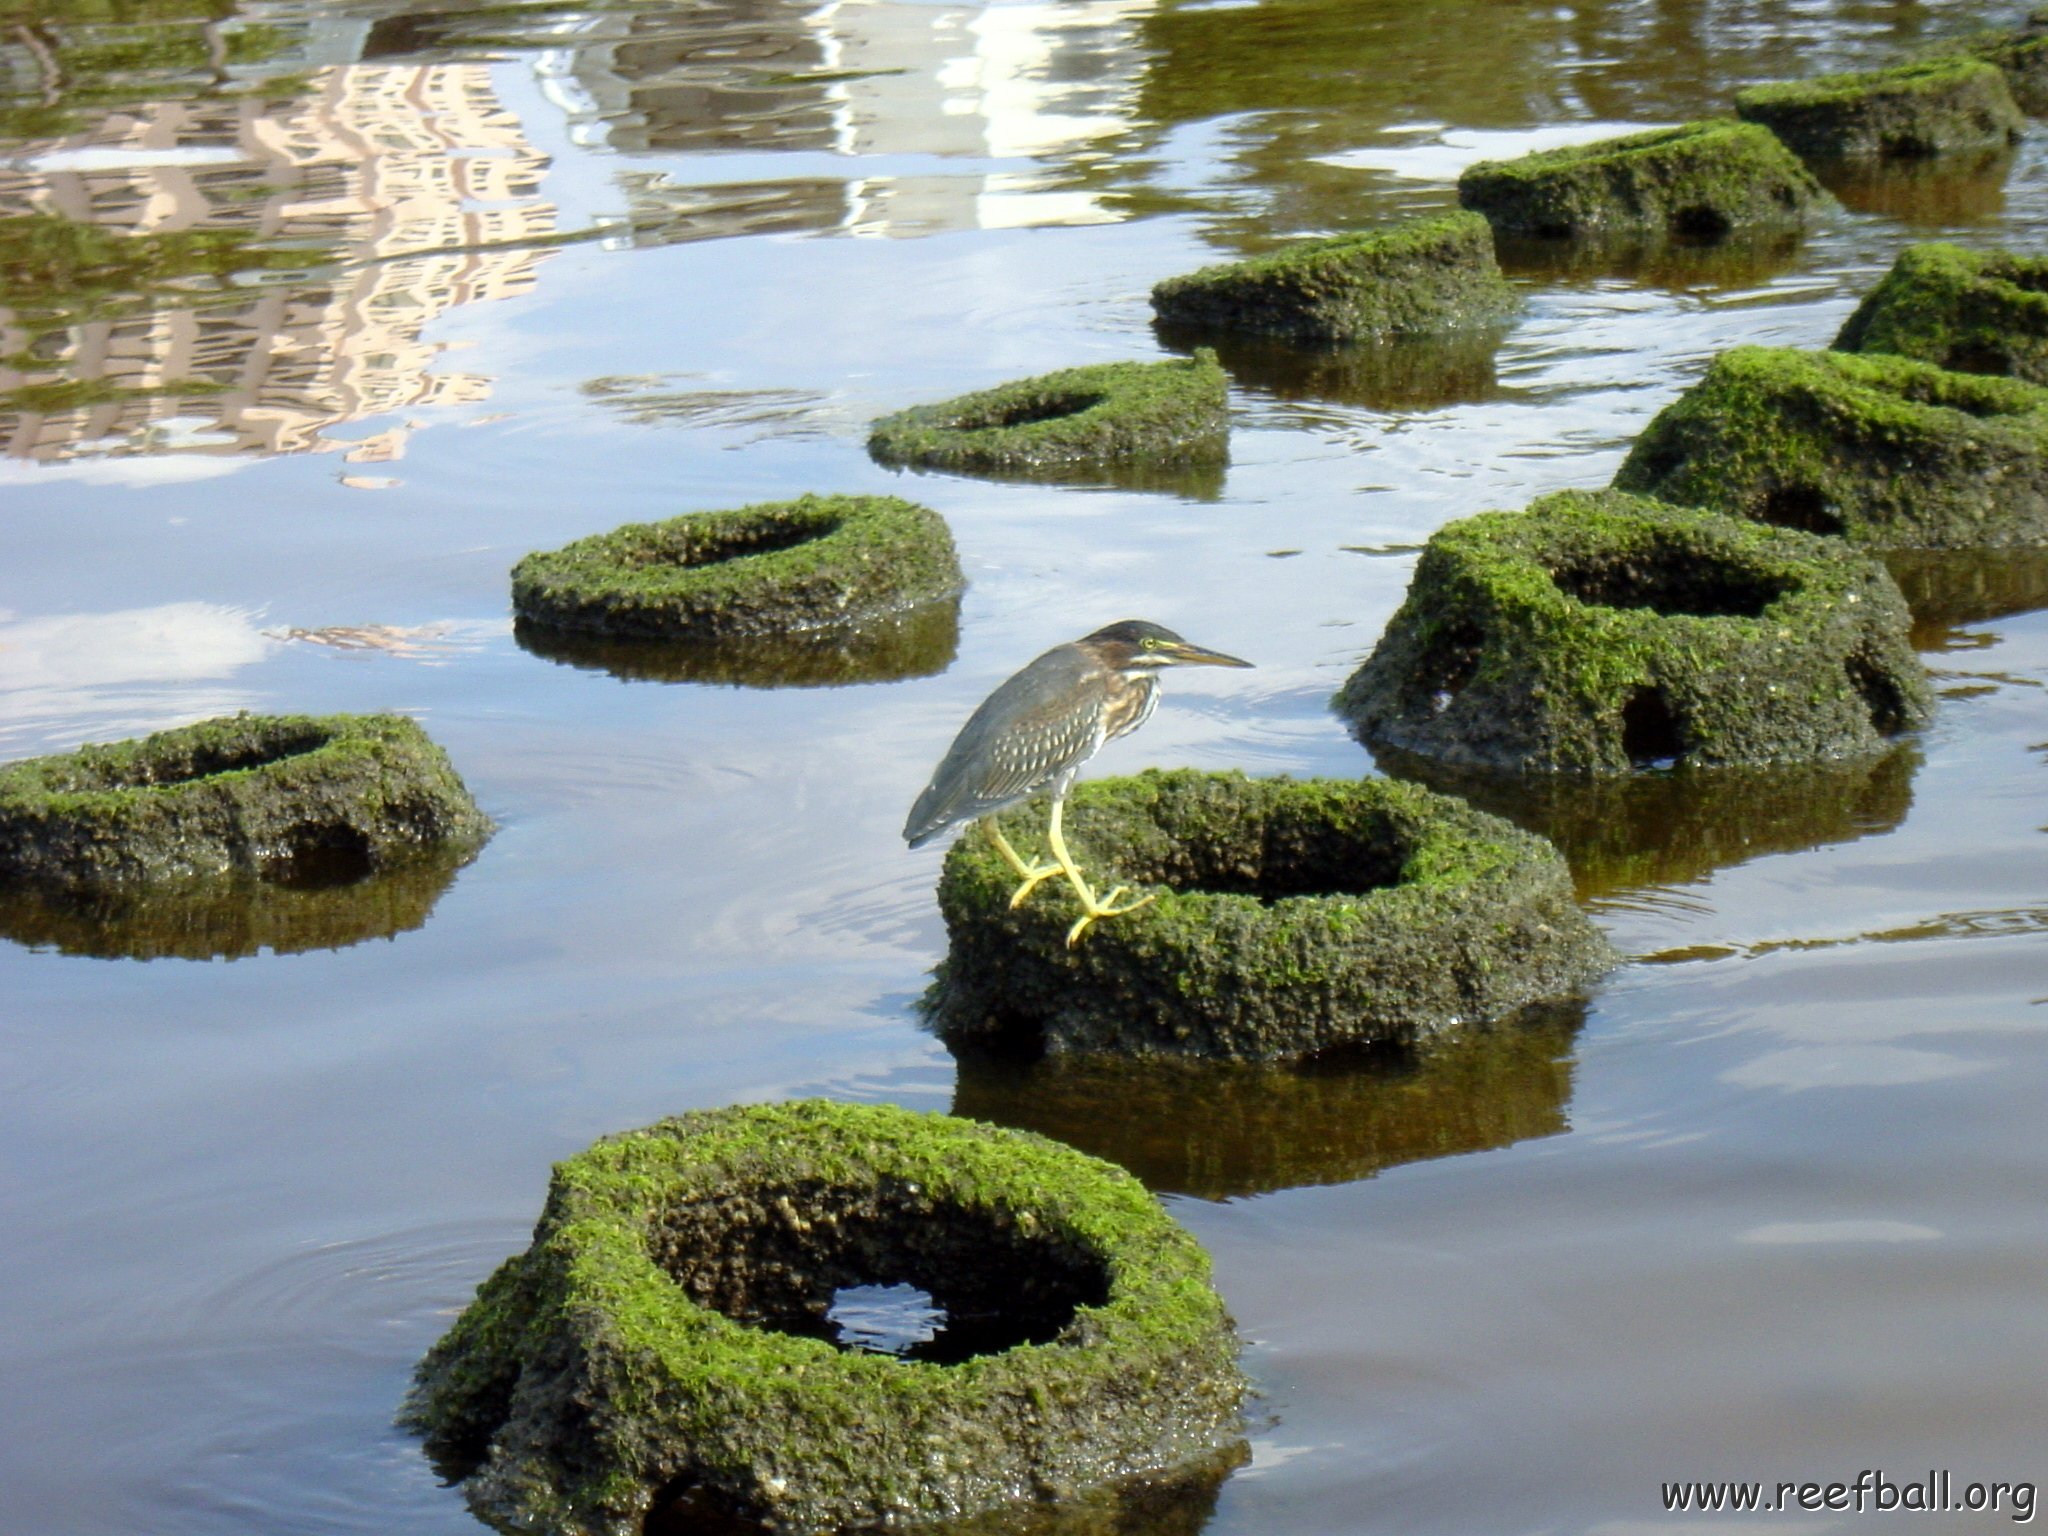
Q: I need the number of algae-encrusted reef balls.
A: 12